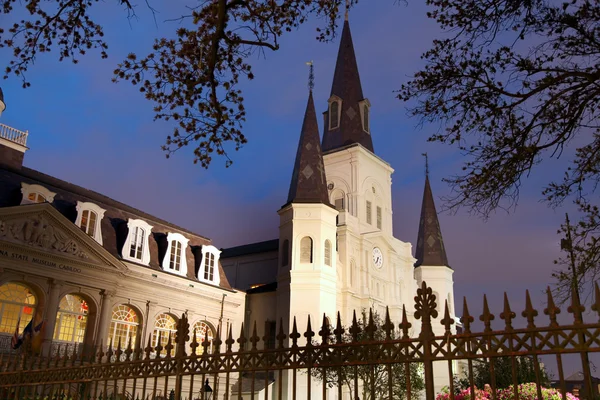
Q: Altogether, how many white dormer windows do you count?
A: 5